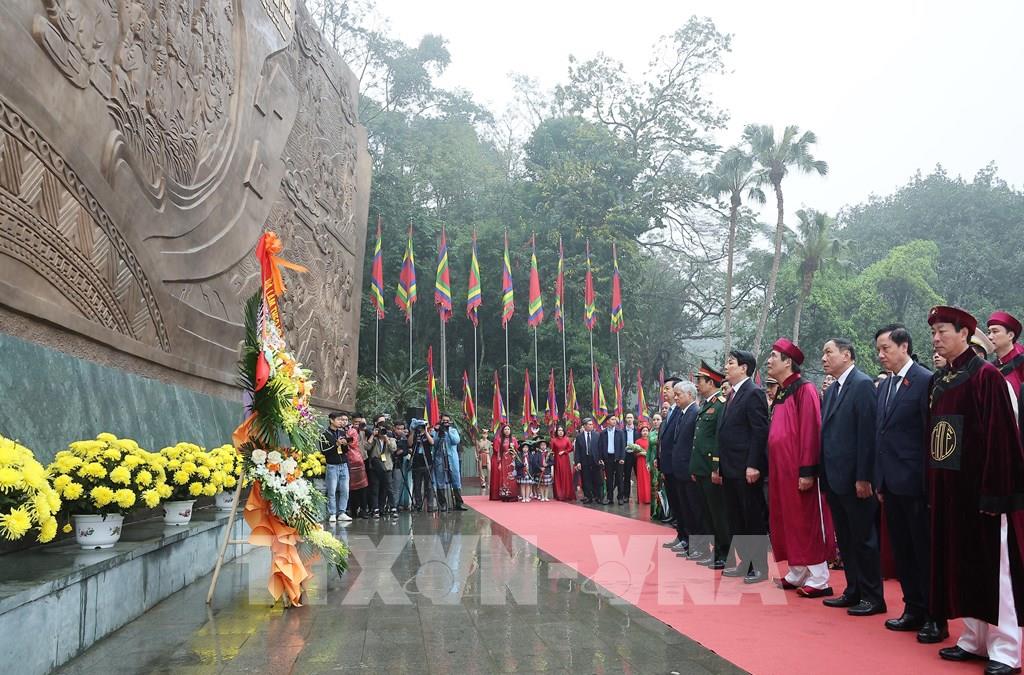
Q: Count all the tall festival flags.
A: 9